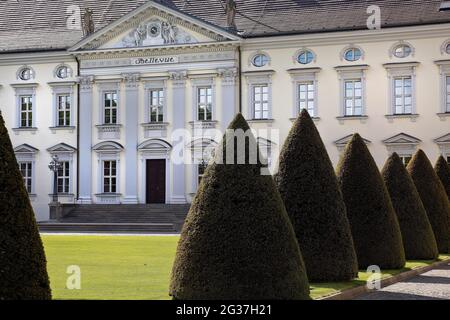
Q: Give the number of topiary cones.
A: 7